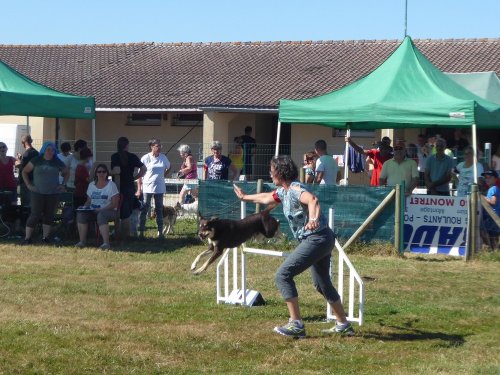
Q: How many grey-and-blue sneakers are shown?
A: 2